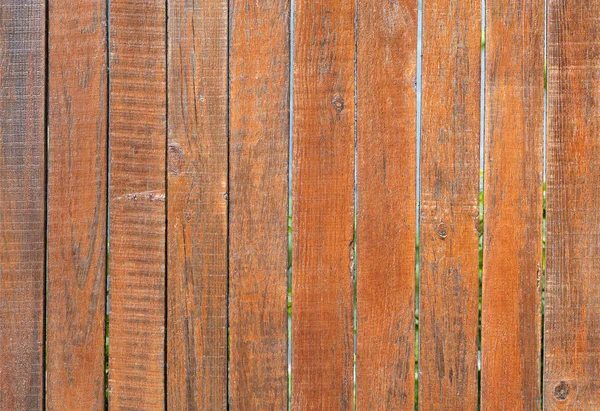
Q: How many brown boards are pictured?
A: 10